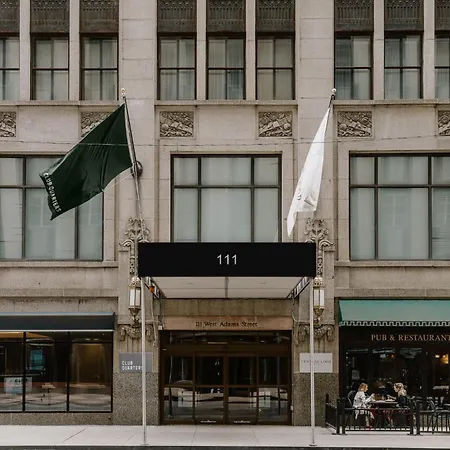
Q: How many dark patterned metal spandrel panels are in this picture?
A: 9